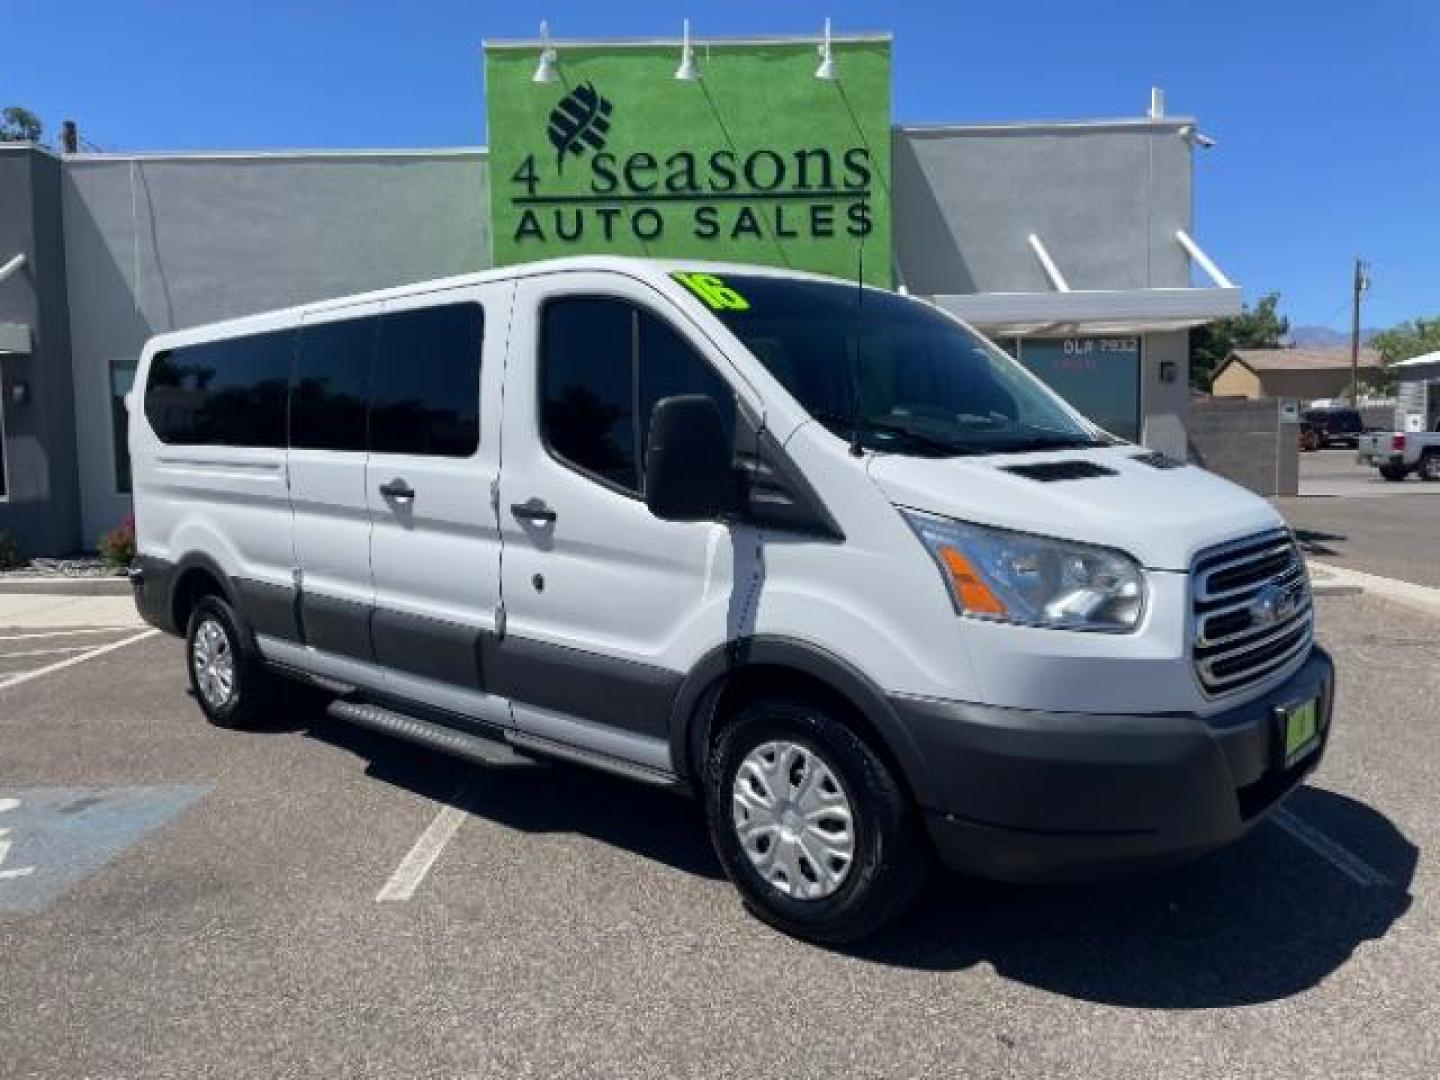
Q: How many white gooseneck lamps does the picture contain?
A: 3